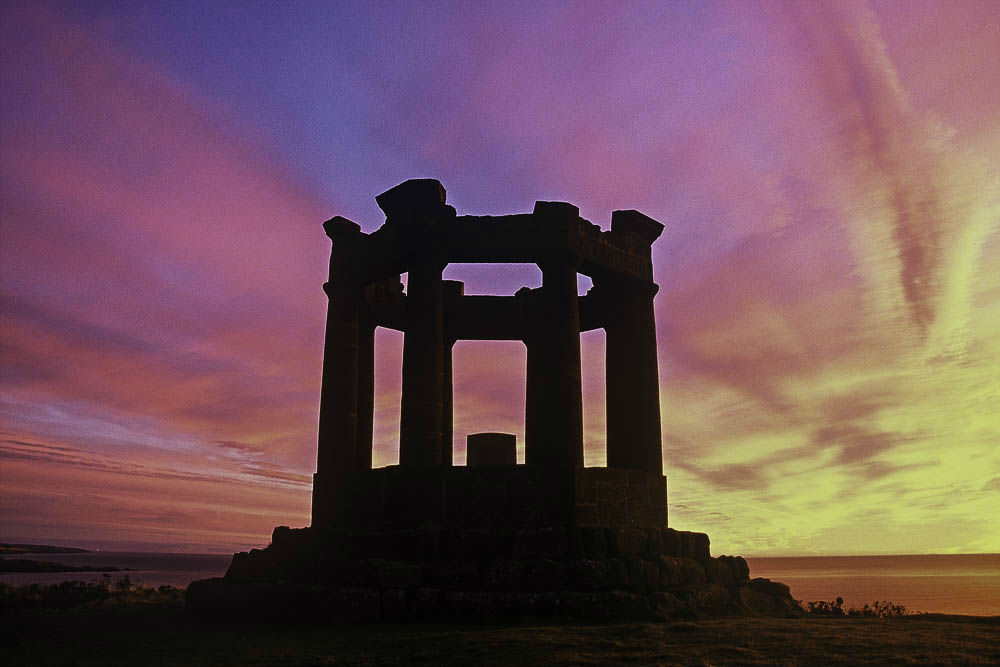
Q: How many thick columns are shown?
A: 4